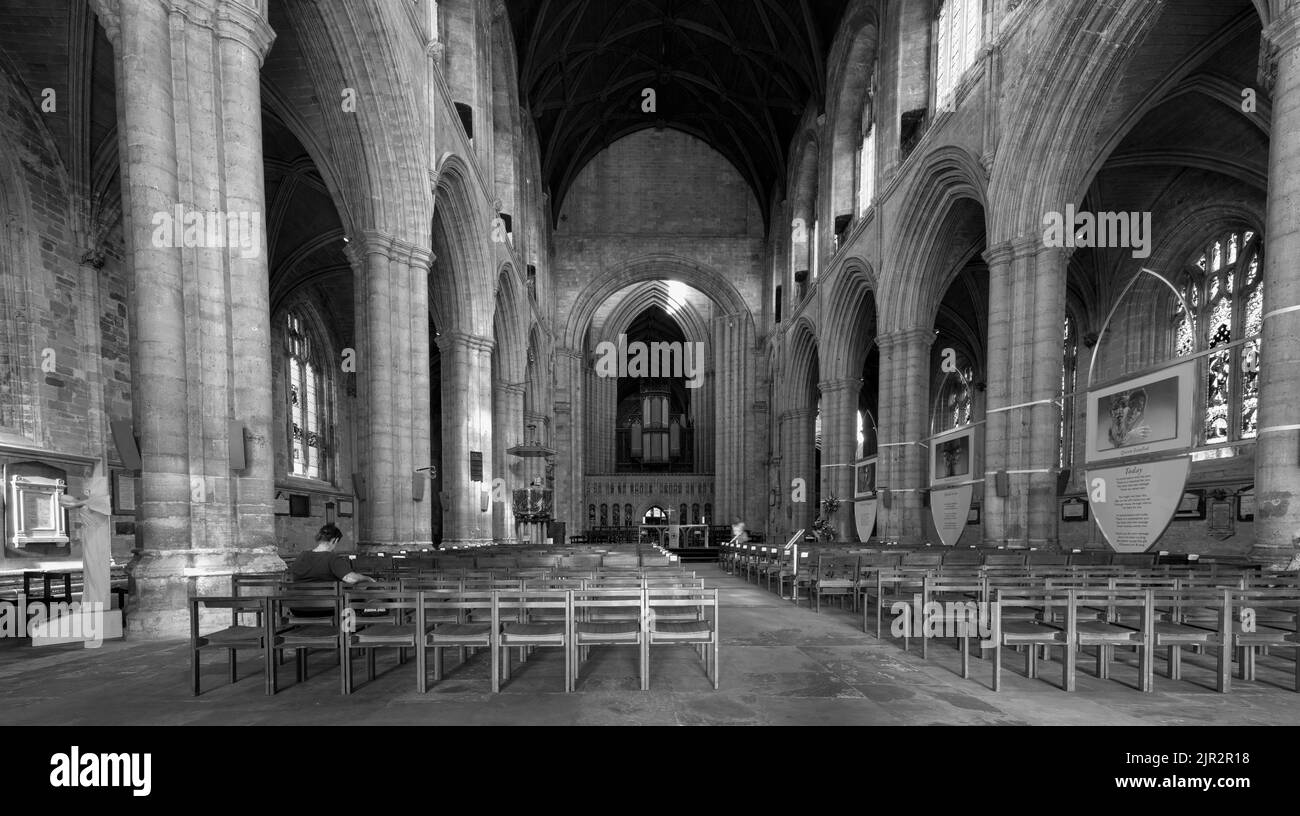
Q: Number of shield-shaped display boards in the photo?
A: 3